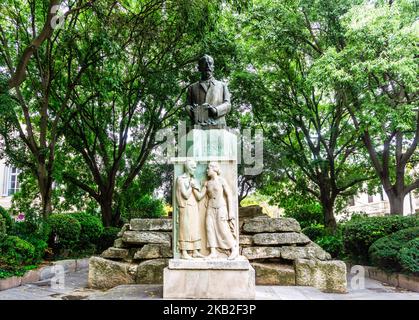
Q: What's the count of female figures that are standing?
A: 2